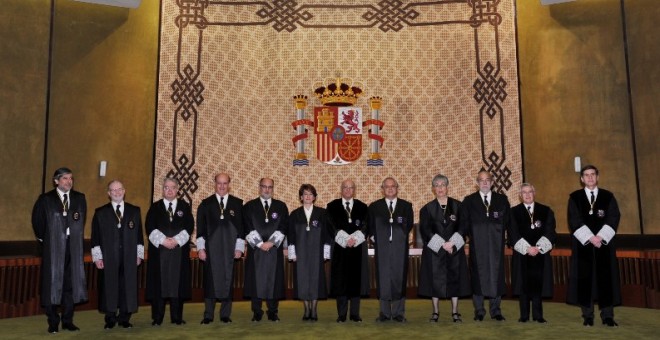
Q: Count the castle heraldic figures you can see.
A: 1